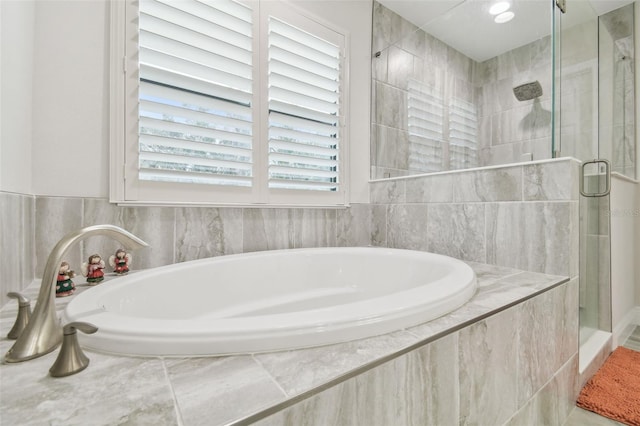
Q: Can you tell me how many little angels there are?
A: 3